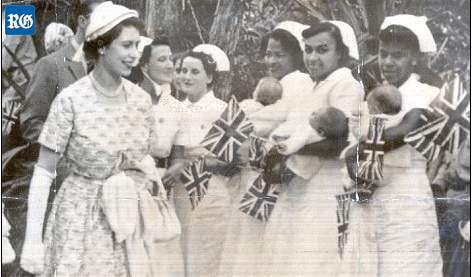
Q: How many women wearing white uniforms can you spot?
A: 5